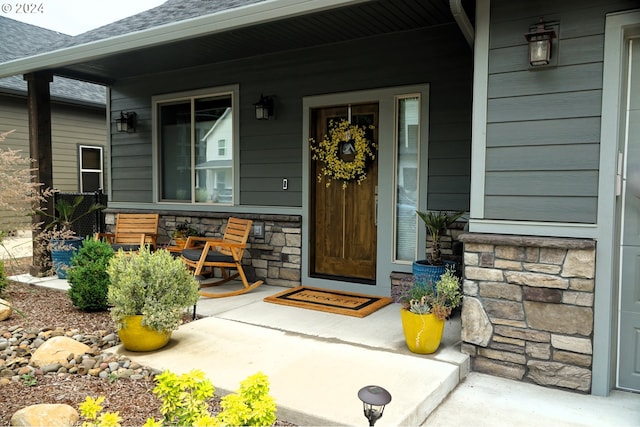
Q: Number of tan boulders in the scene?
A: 3